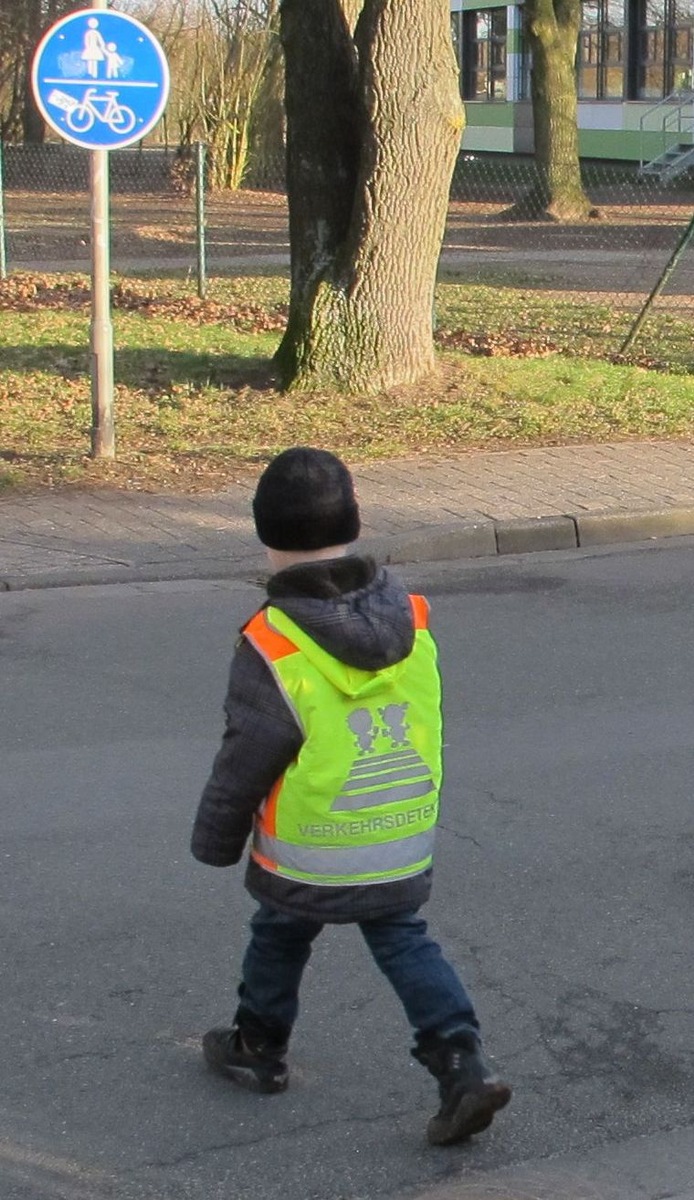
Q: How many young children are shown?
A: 1